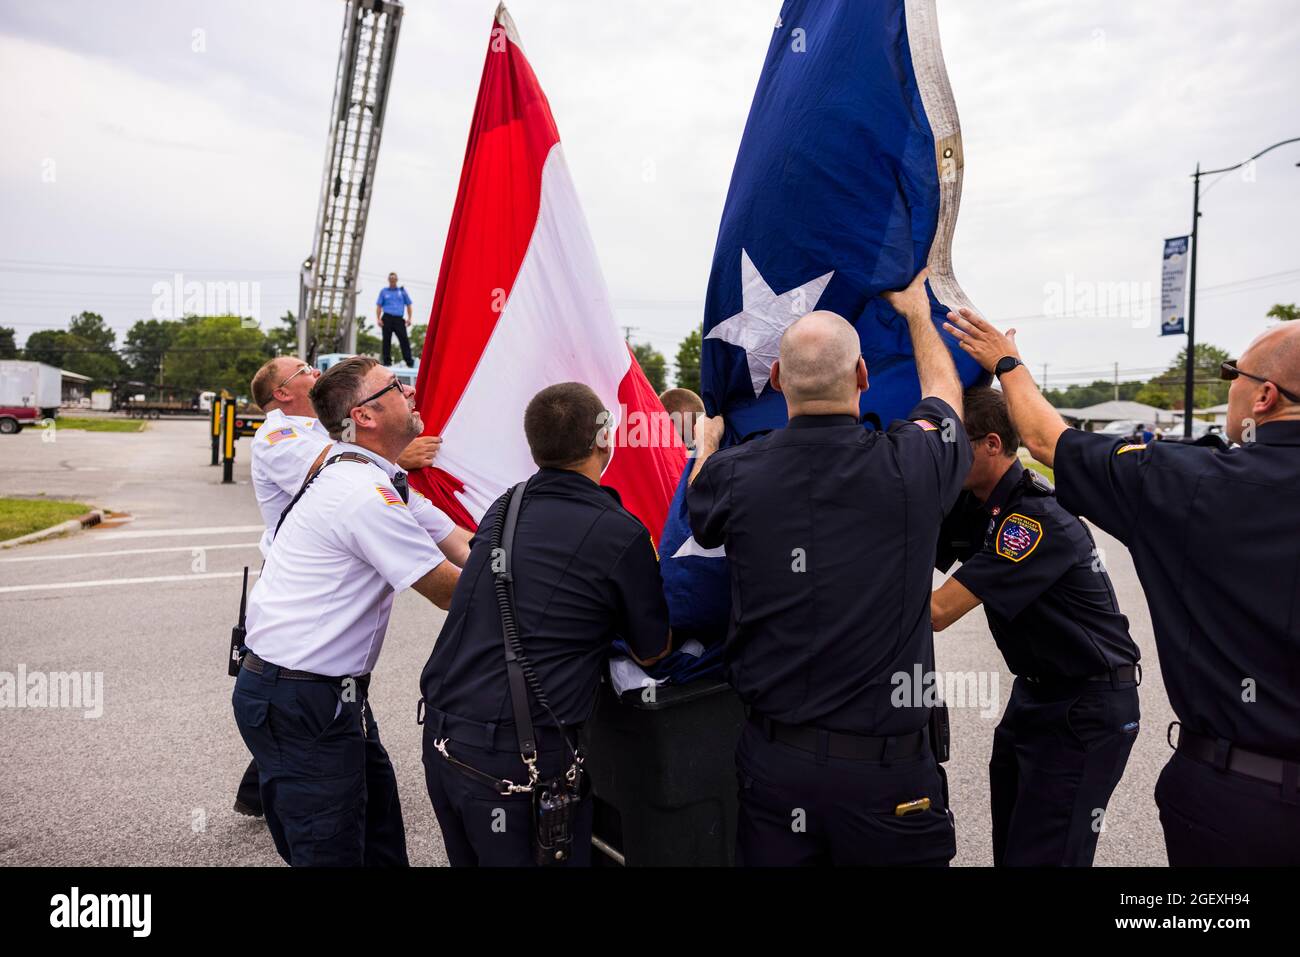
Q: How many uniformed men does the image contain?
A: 8